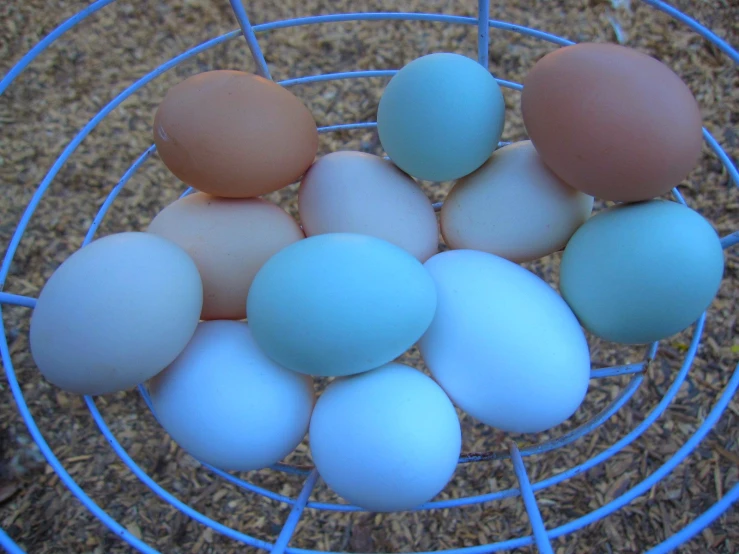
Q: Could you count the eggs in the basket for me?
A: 12